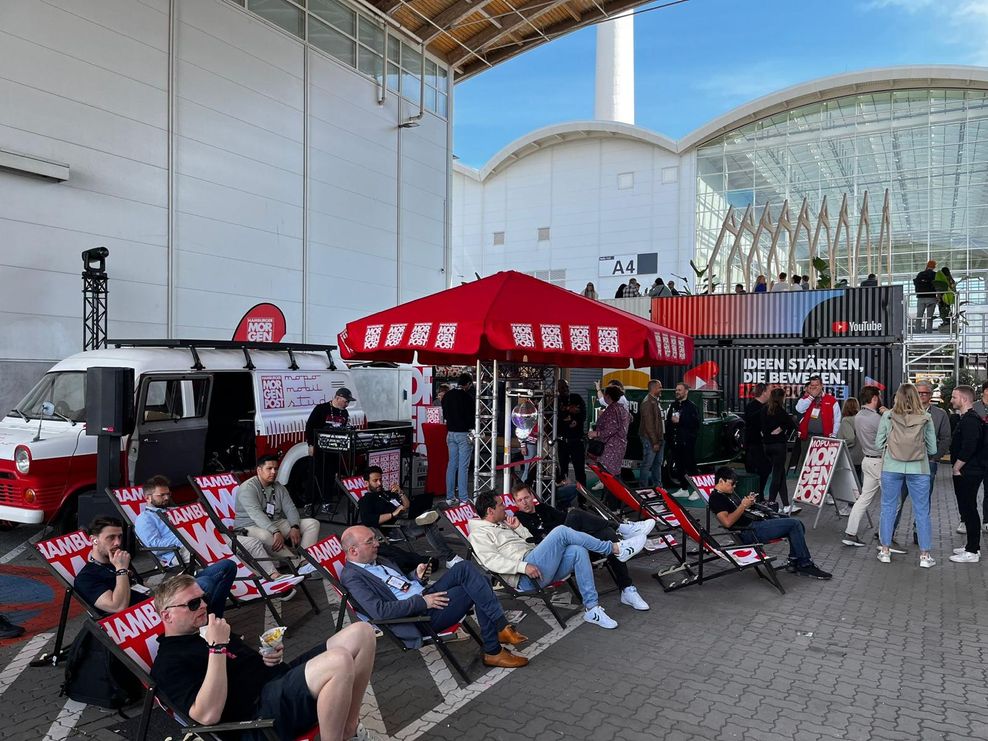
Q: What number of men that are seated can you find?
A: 9